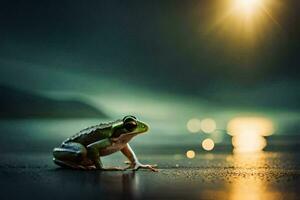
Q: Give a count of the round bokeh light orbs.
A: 4